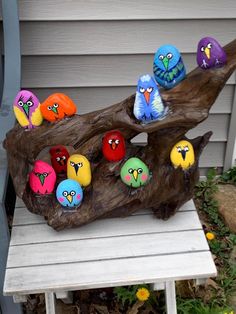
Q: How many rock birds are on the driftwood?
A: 12